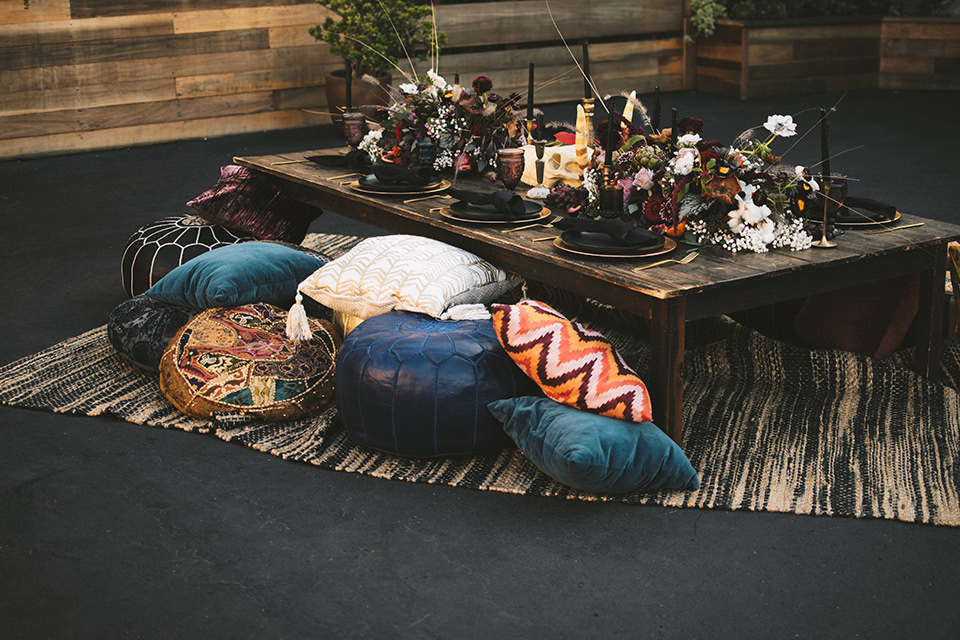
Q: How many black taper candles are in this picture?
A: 9